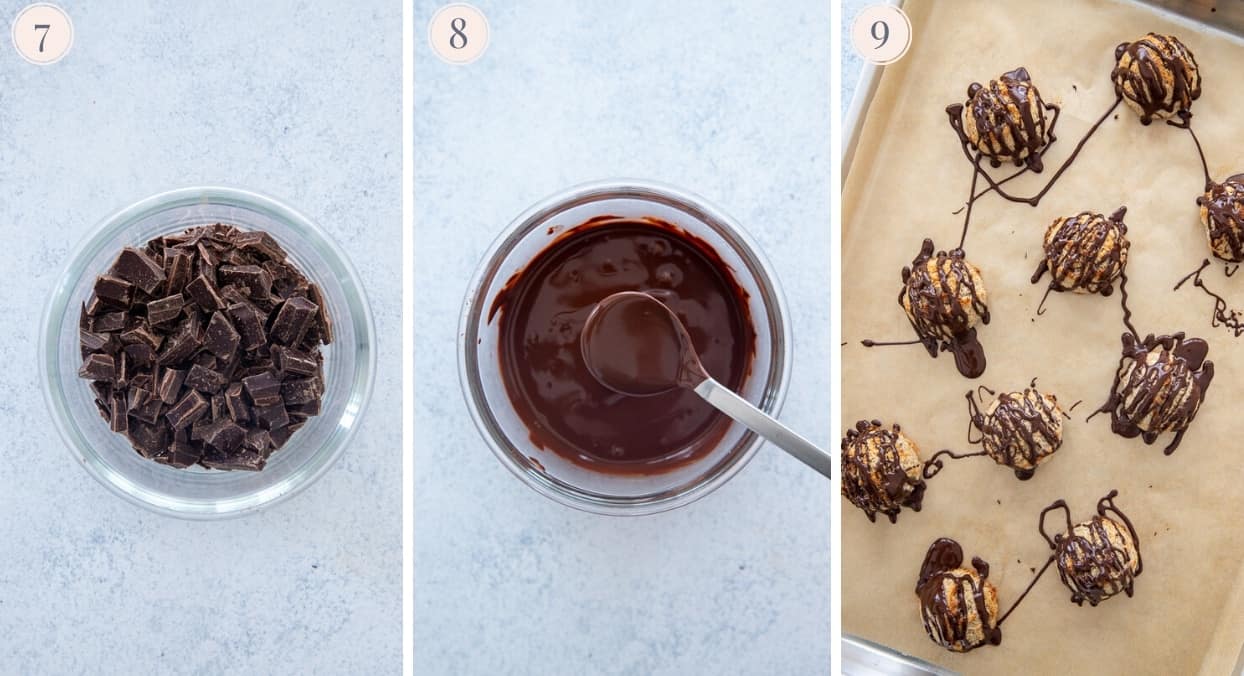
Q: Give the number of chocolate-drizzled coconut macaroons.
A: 10